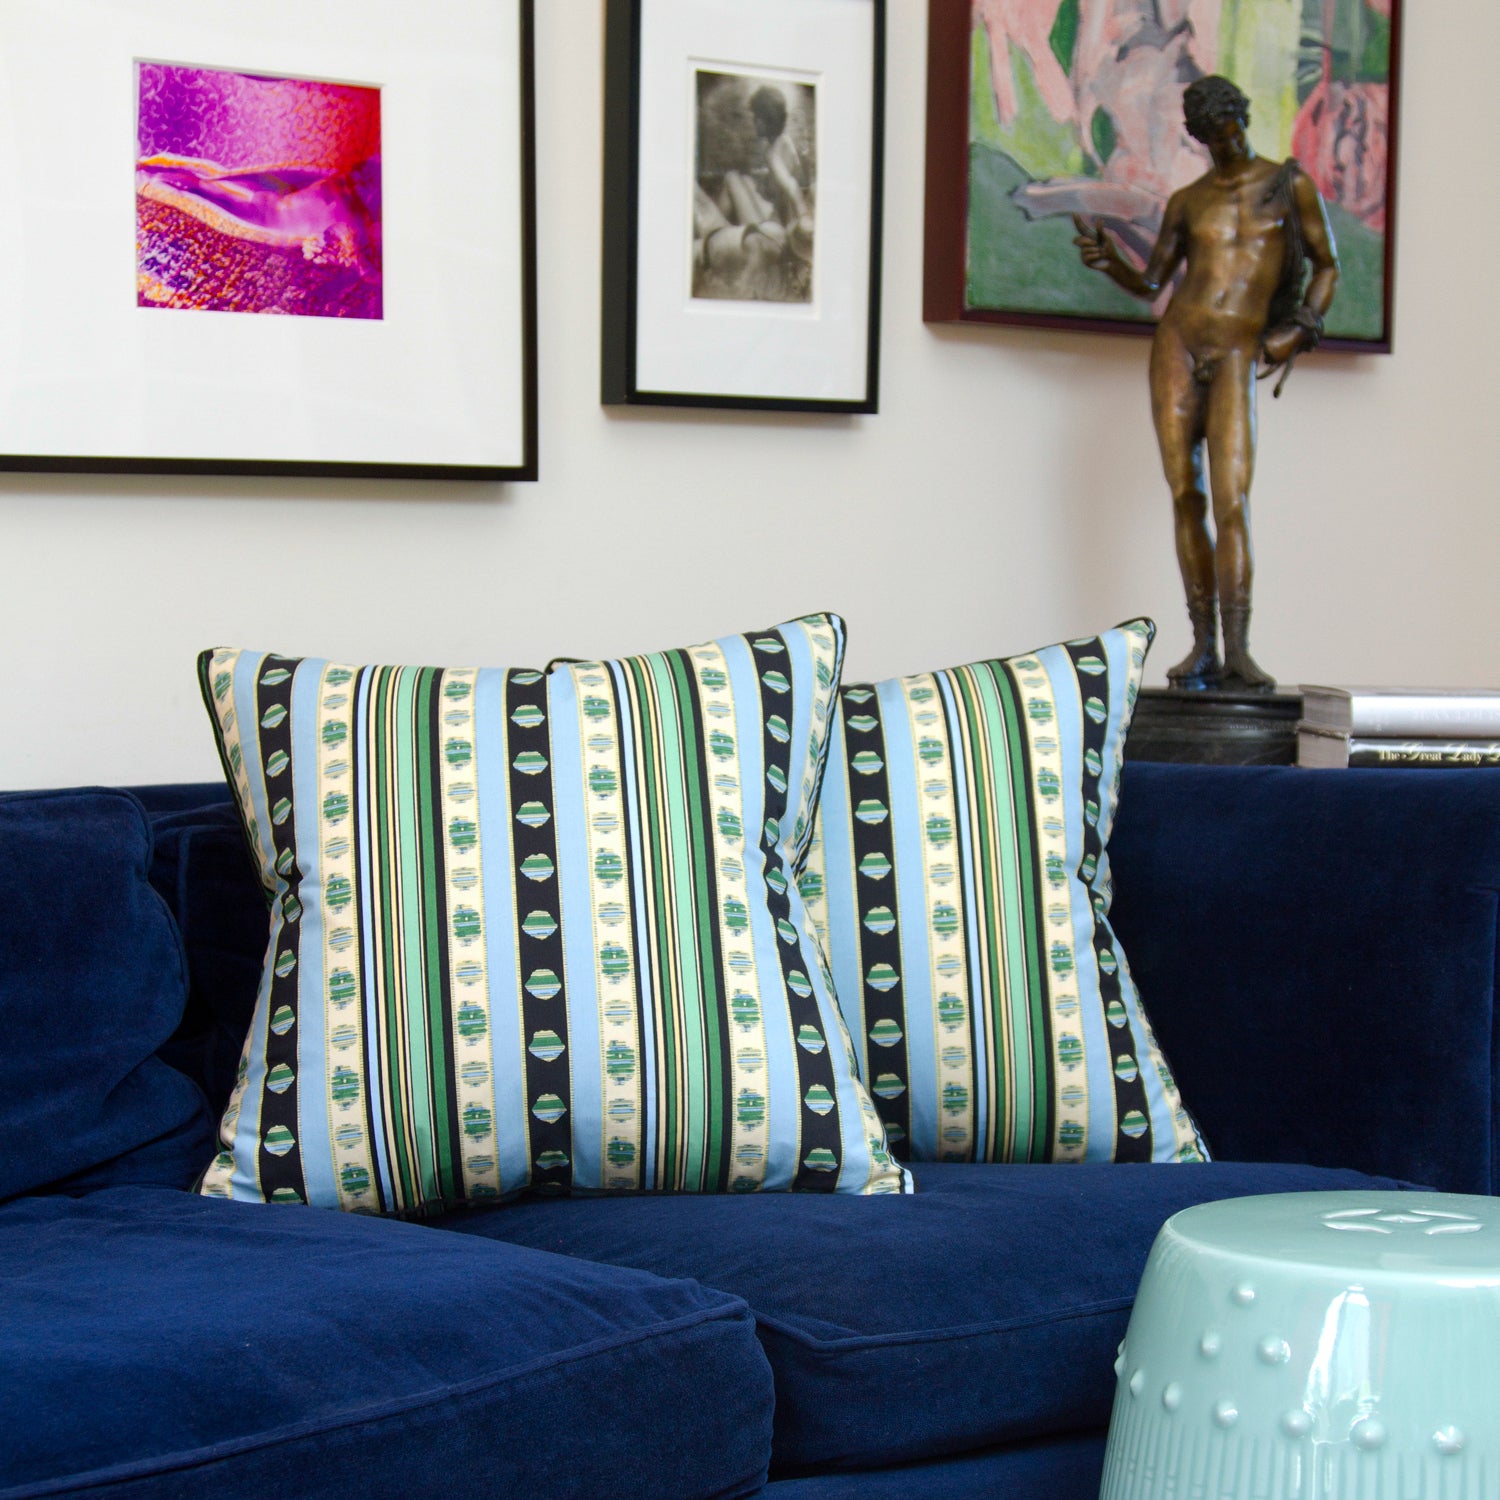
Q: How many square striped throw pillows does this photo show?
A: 2